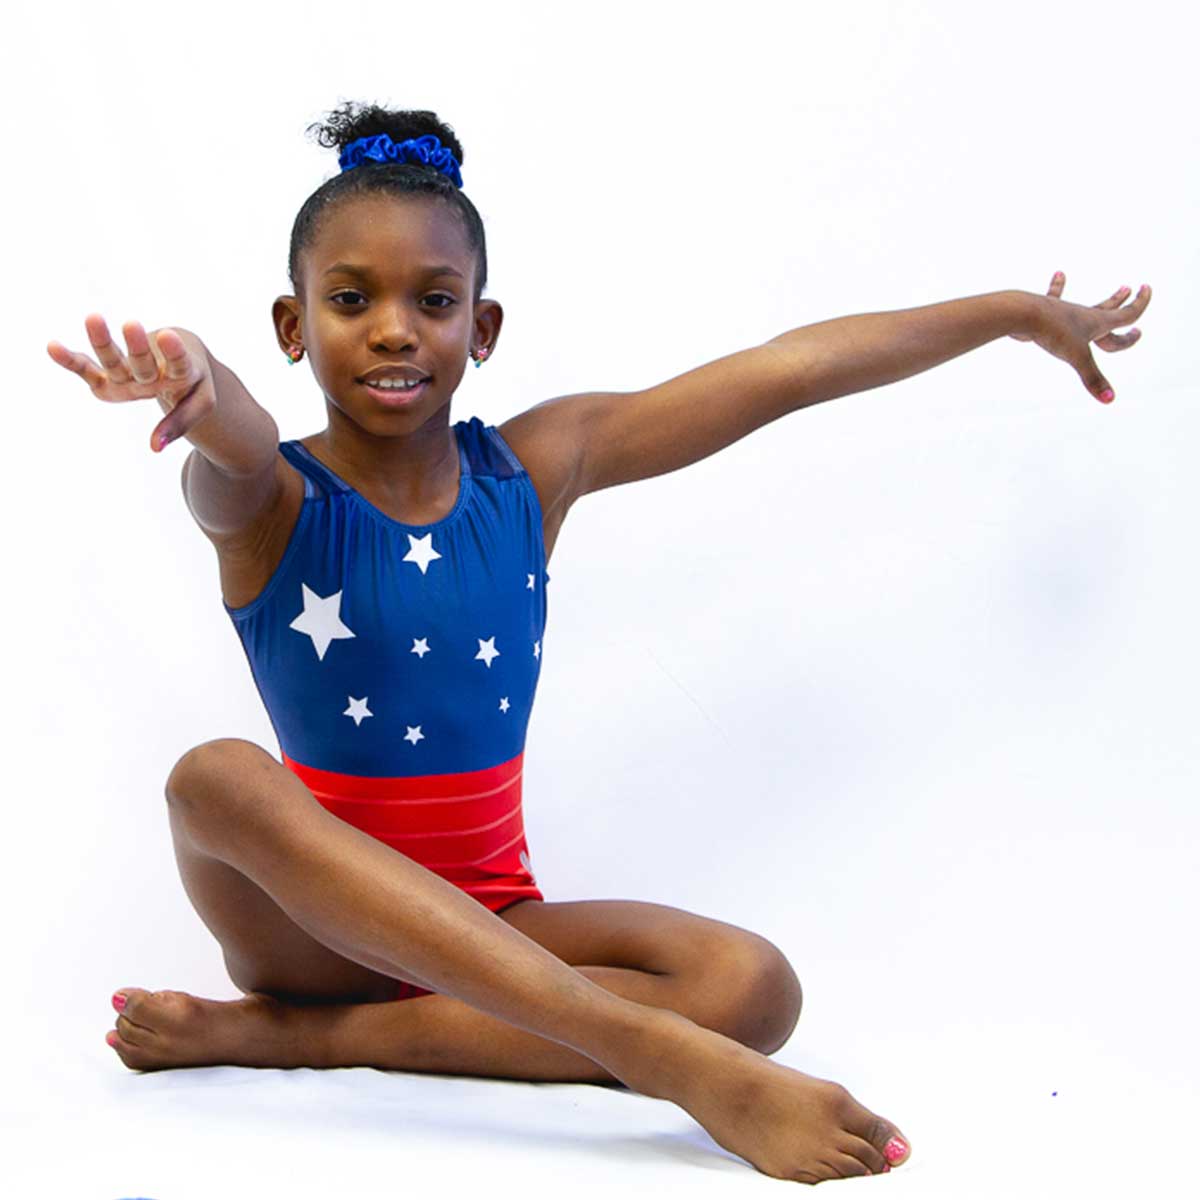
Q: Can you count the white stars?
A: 9